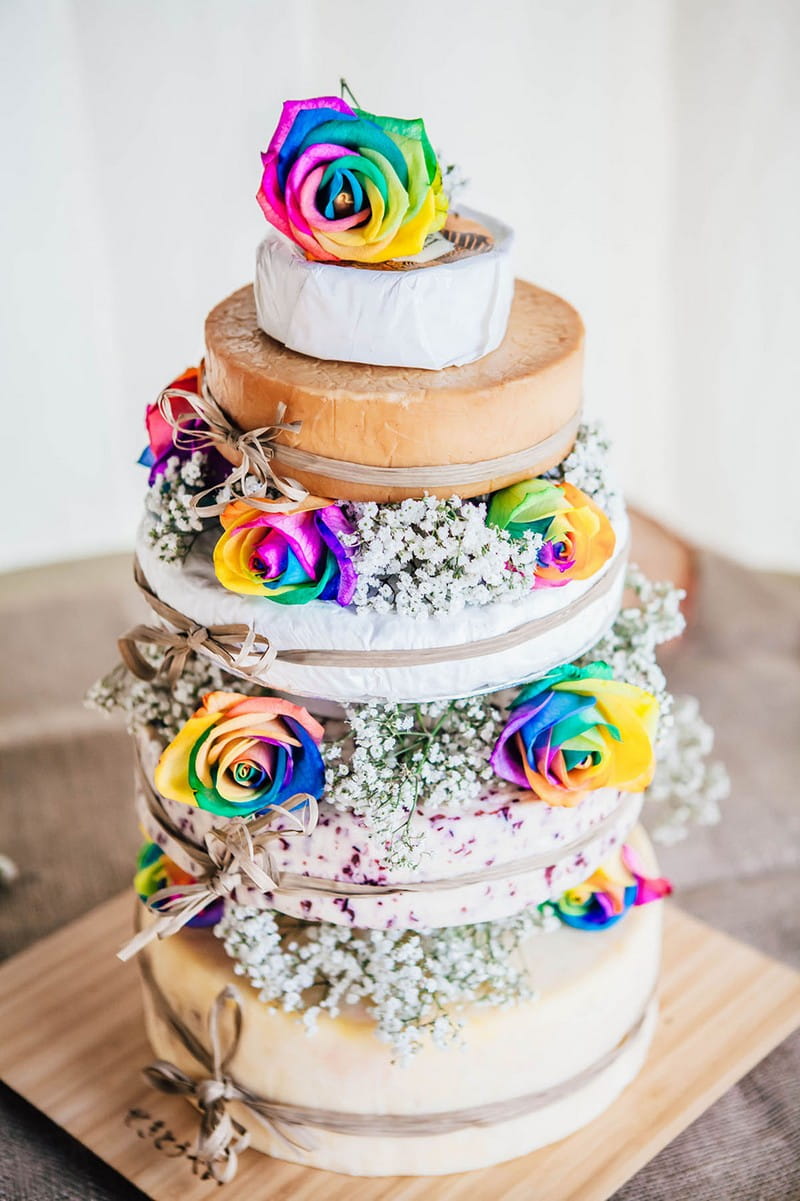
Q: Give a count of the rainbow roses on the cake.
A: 8